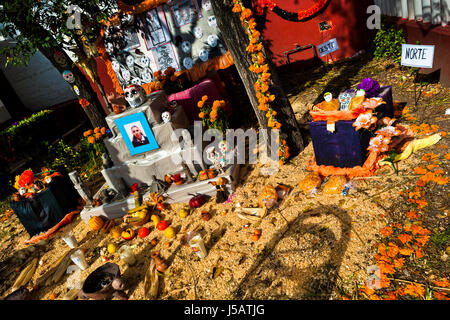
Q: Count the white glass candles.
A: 3